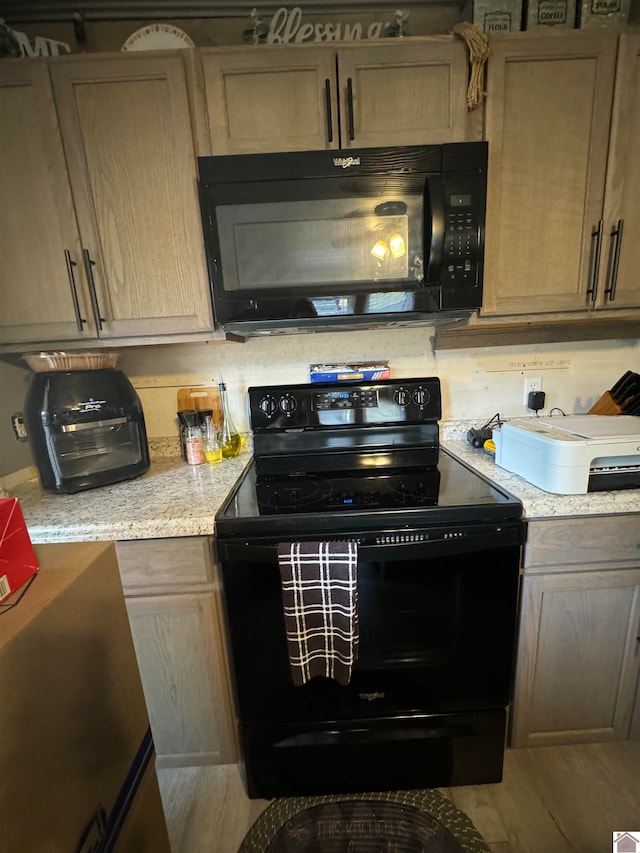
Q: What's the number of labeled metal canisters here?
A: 3